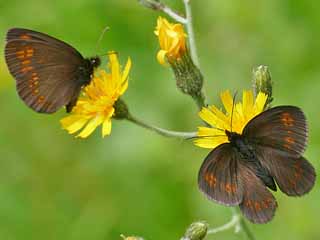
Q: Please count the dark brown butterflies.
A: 2